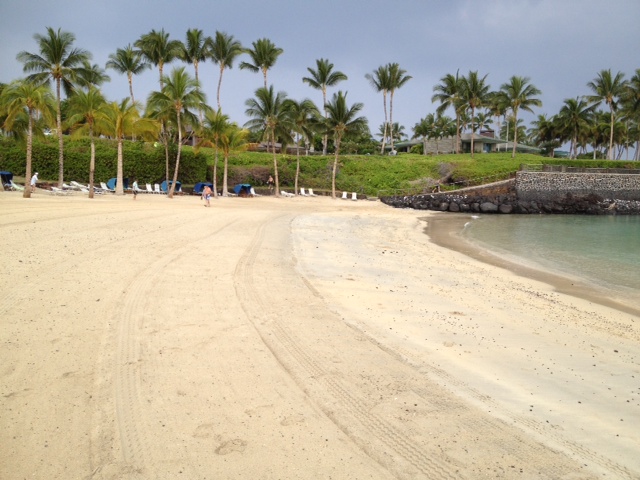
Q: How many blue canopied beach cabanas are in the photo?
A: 5